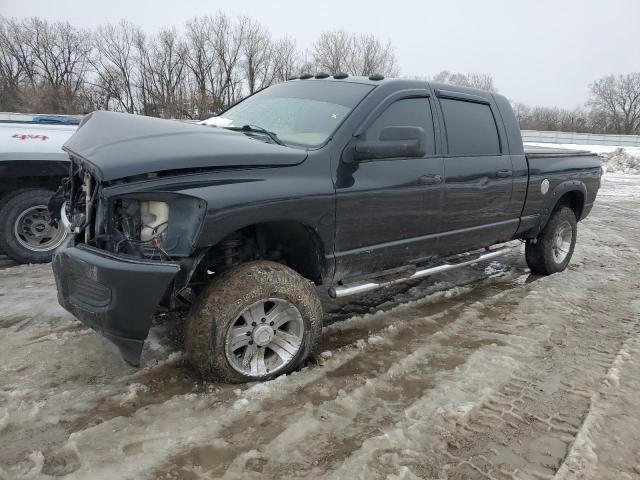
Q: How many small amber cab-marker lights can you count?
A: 5